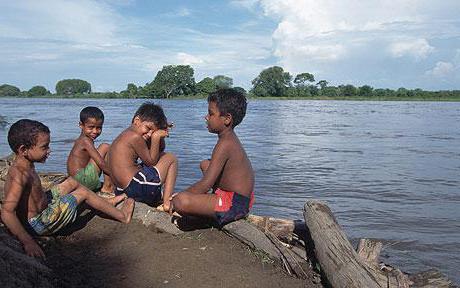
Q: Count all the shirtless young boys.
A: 4